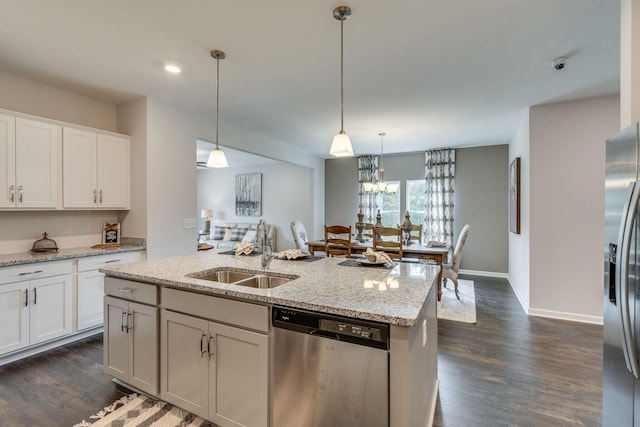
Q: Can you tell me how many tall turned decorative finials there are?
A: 3